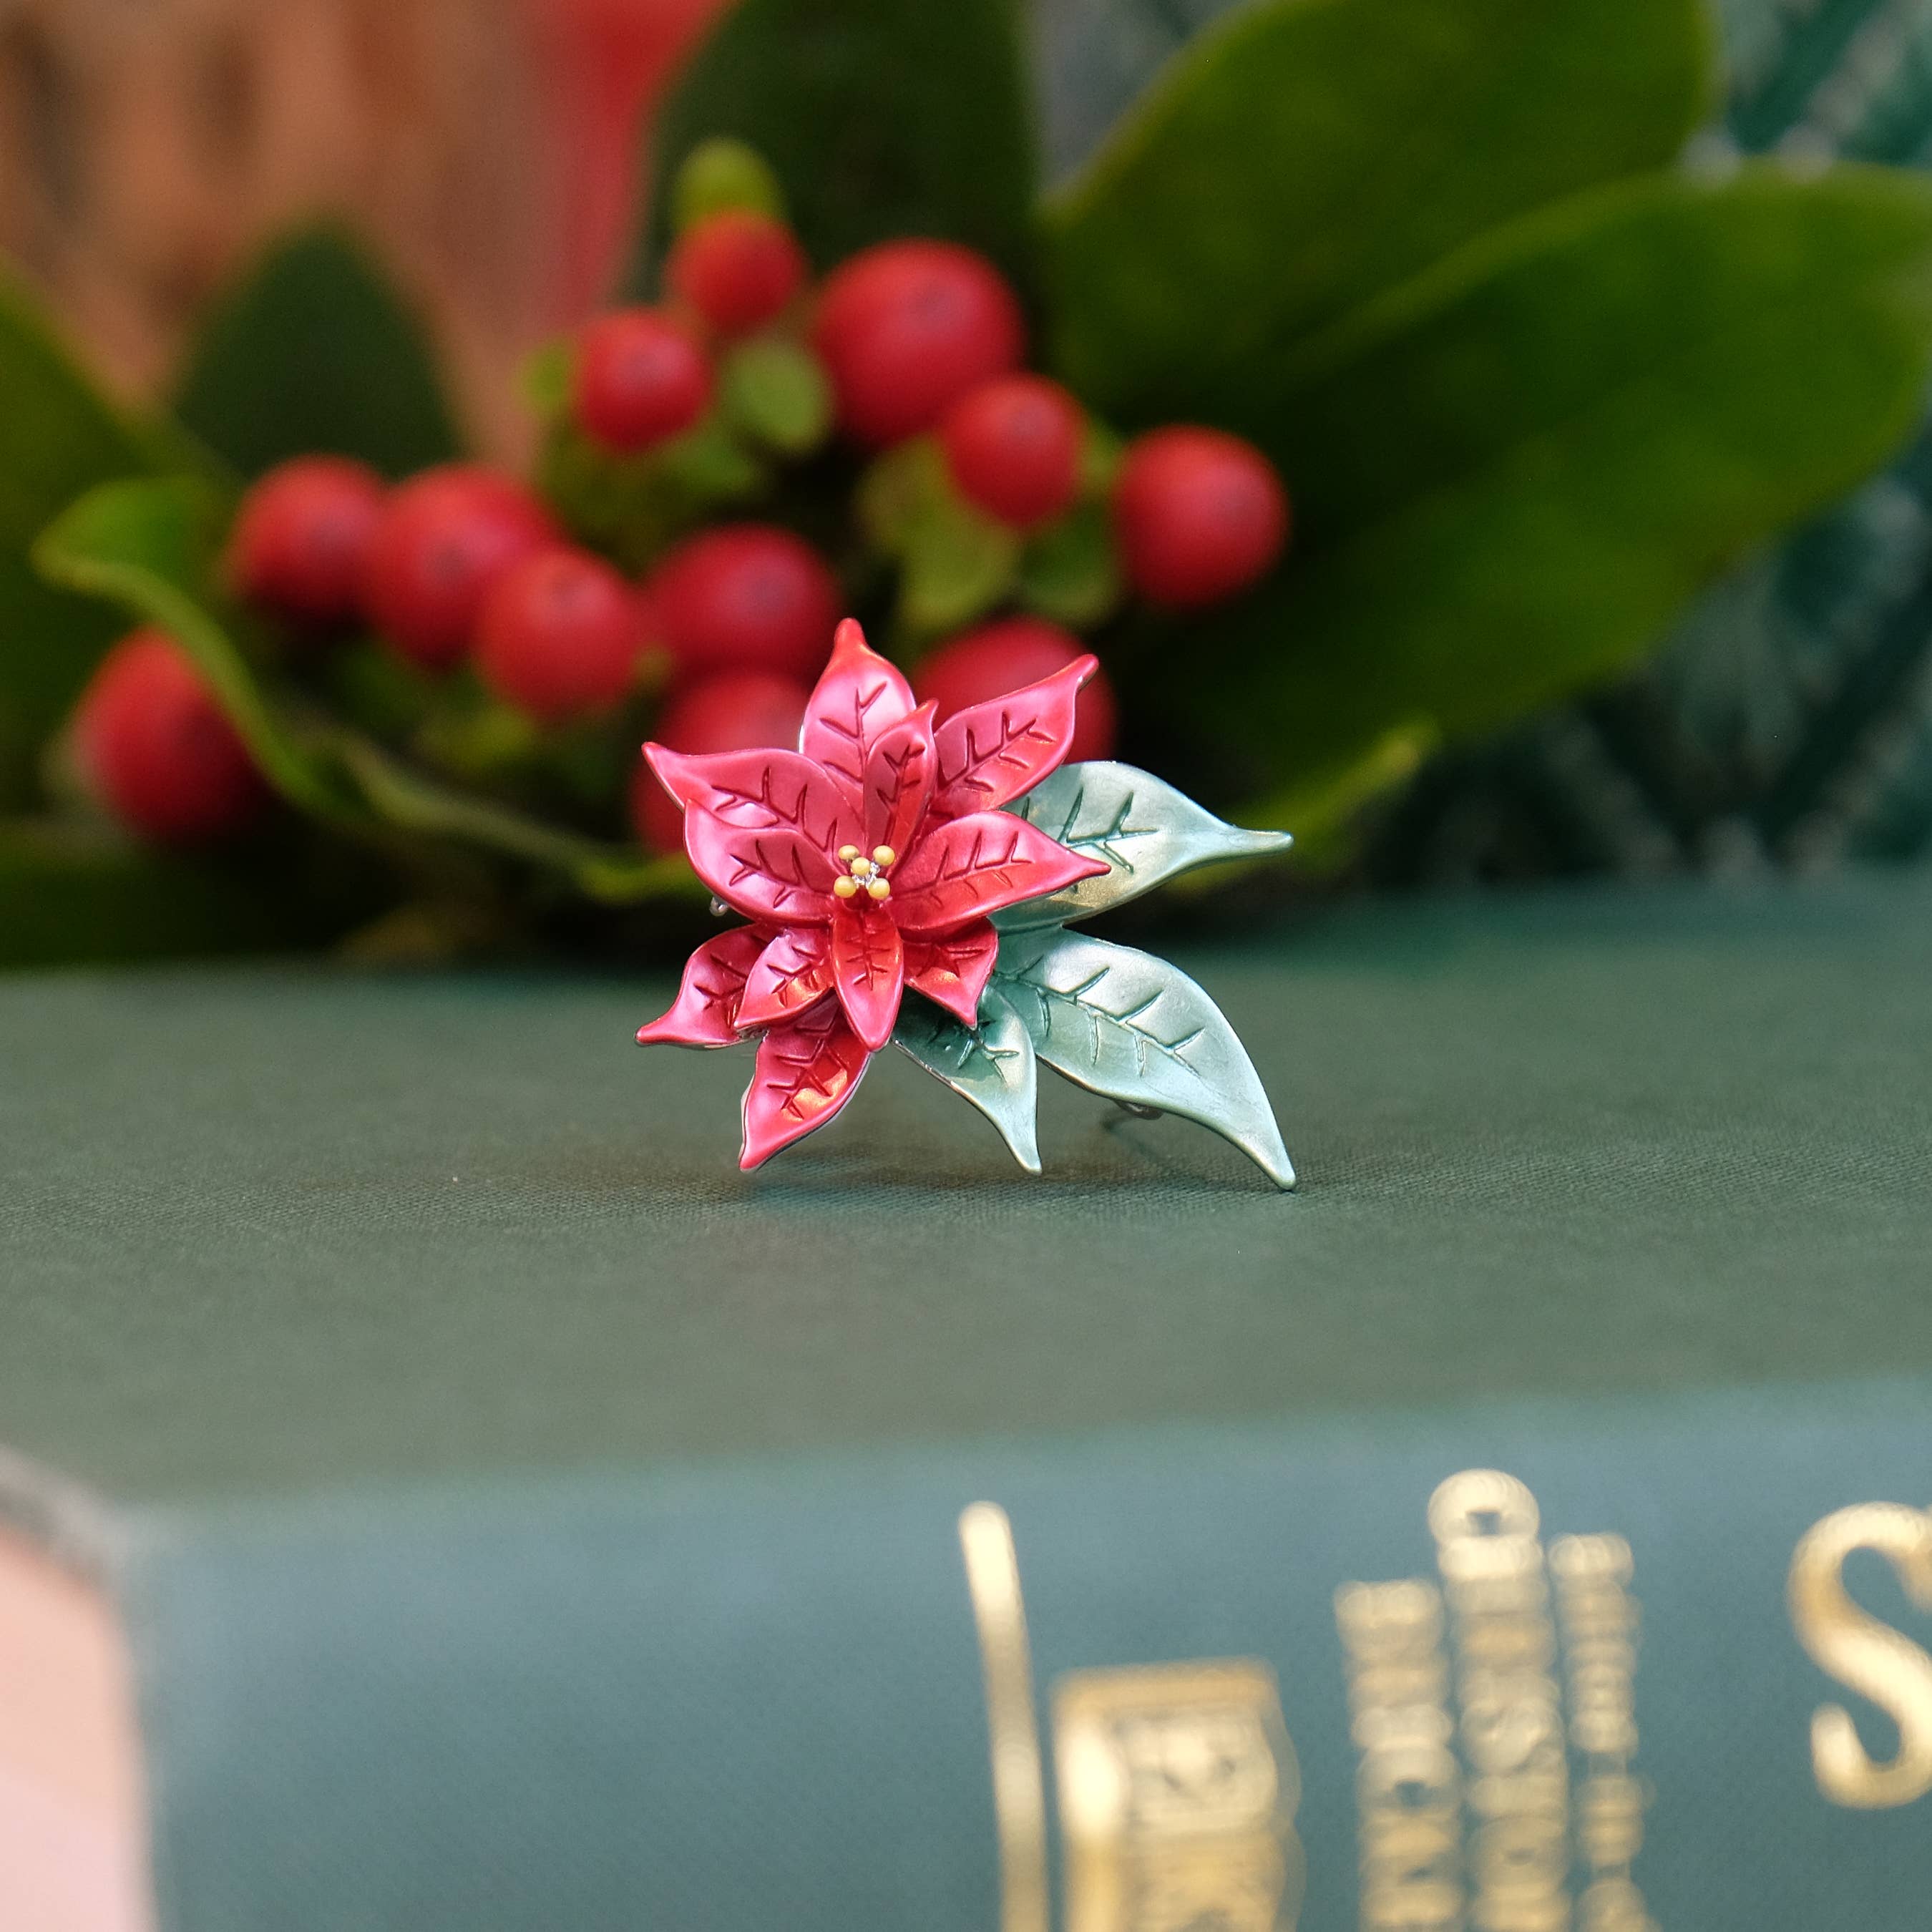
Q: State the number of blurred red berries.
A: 12